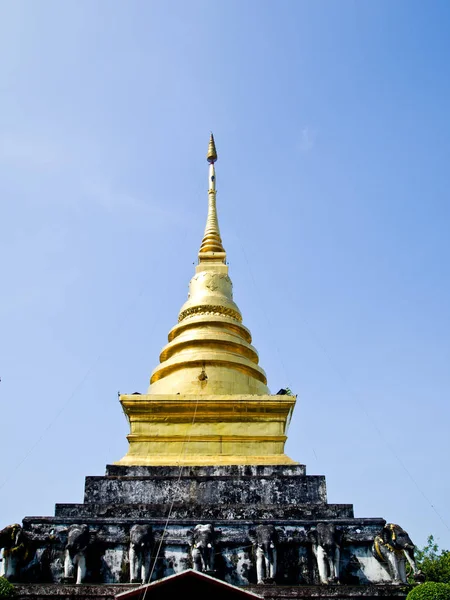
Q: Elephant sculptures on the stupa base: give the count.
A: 7